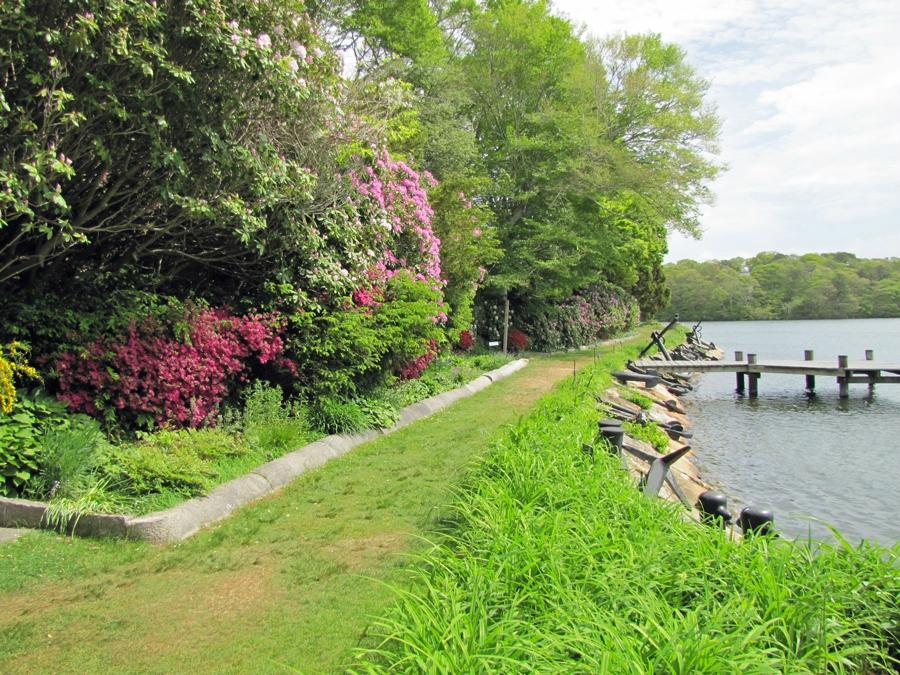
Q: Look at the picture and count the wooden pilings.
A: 5